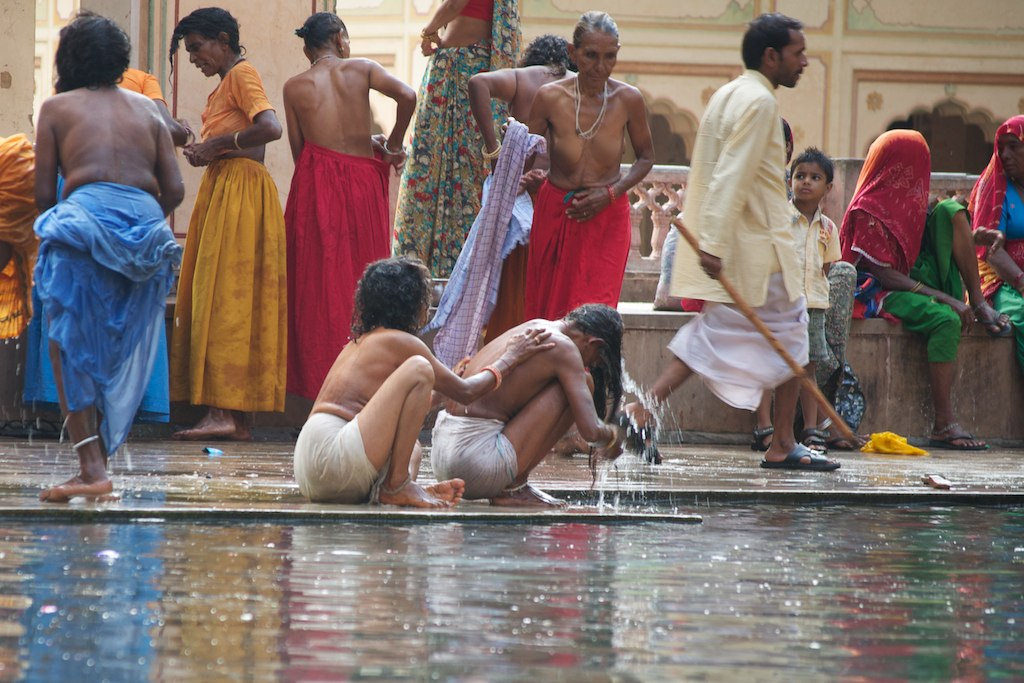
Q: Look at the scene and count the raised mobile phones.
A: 0